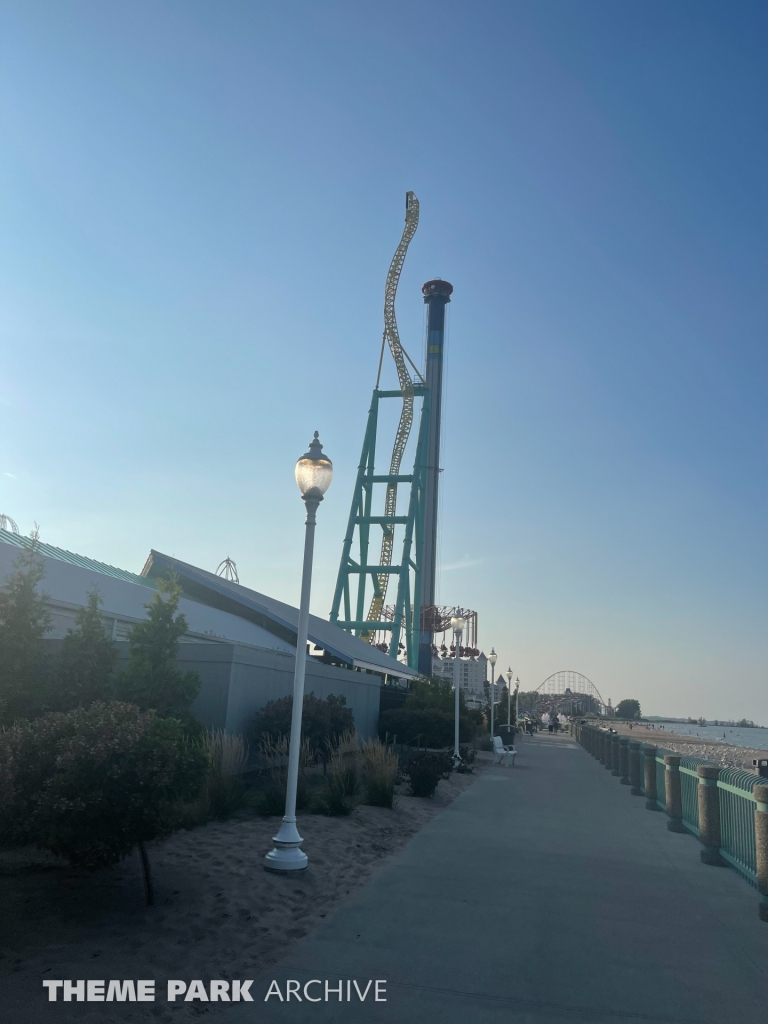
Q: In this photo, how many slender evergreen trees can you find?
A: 3